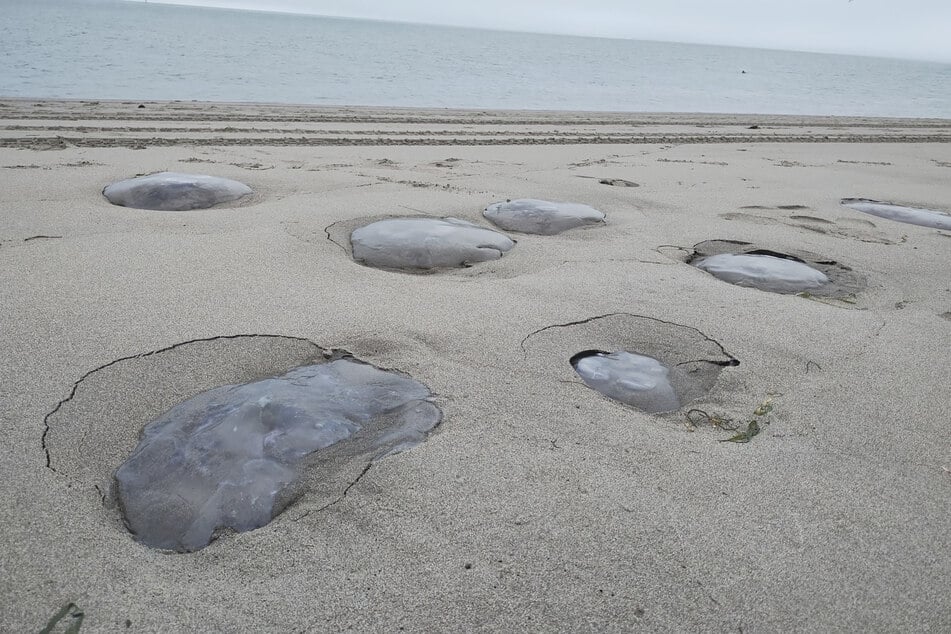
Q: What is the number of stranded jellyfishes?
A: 7